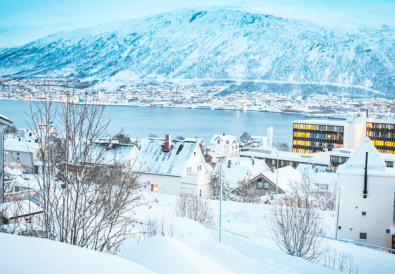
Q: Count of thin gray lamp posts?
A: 3